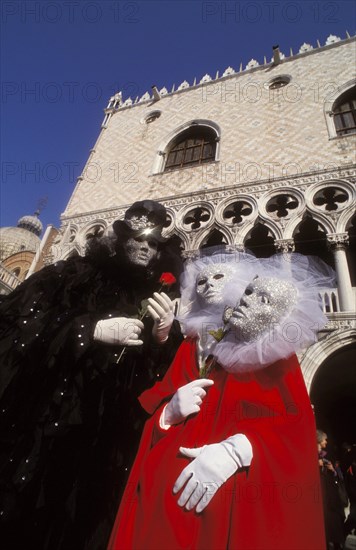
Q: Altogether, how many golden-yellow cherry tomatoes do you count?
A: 0